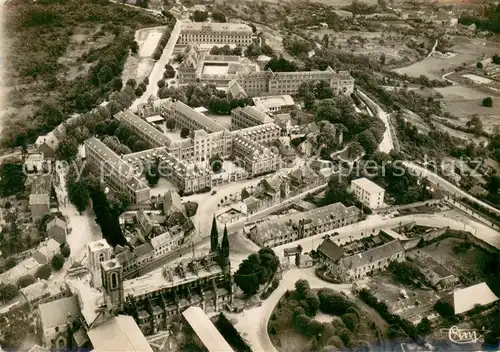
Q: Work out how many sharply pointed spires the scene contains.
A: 2